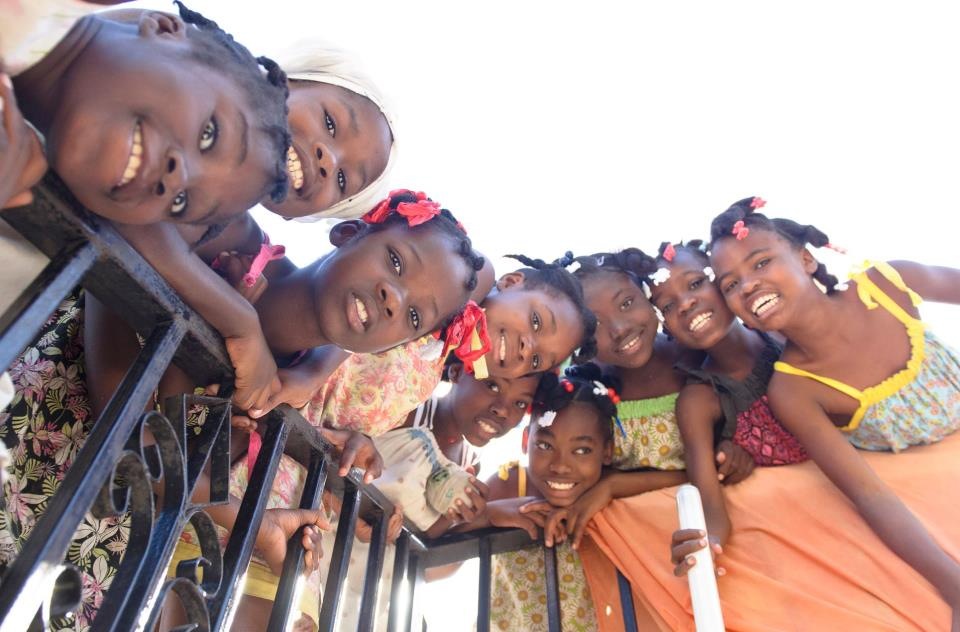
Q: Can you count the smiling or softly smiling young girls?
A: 9